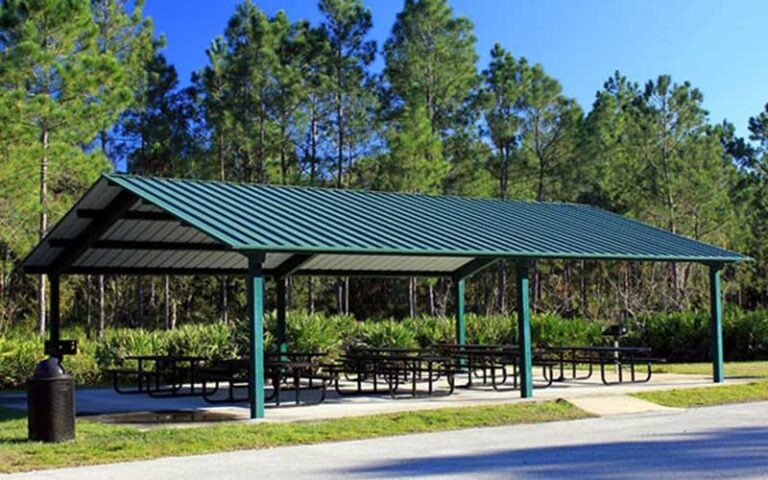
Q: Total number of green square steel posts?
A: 6